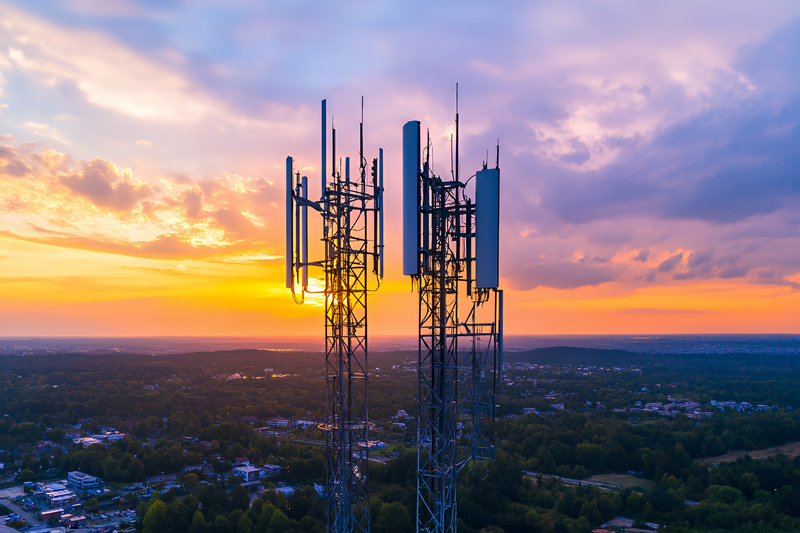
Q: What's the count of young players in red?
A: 0